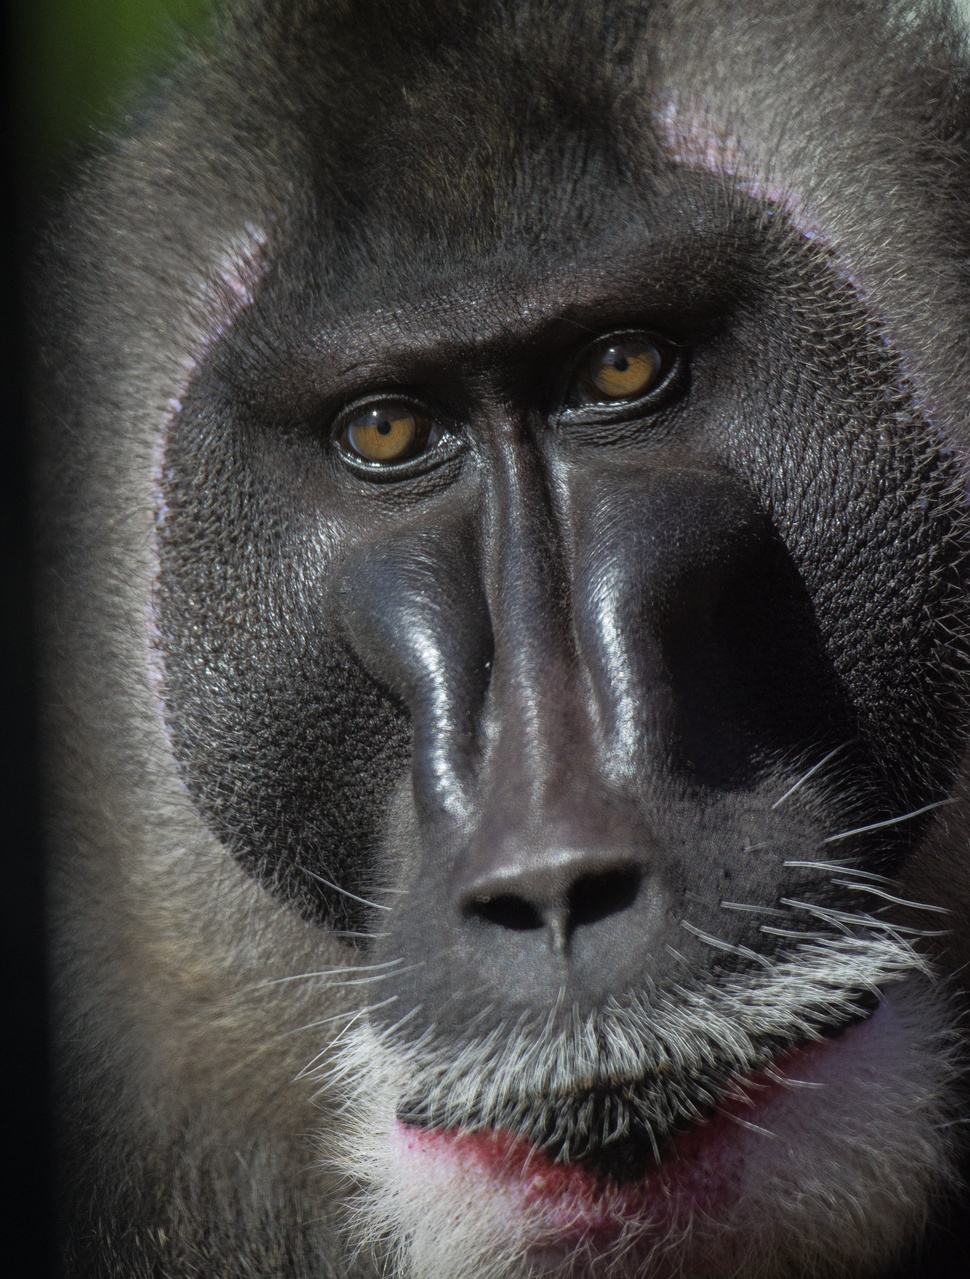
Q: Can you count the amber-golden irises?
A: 2